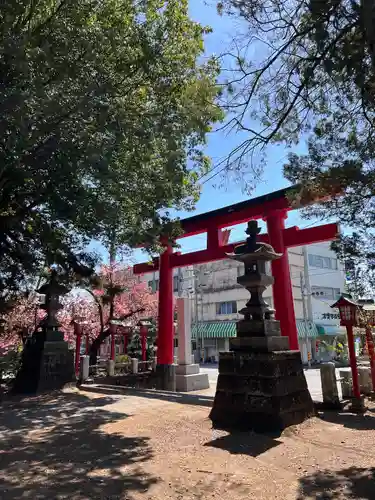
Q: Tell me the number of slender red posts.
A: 7